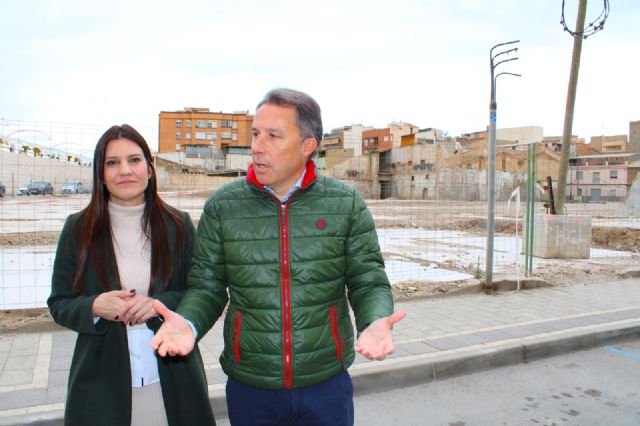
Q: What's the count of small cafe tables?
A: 0